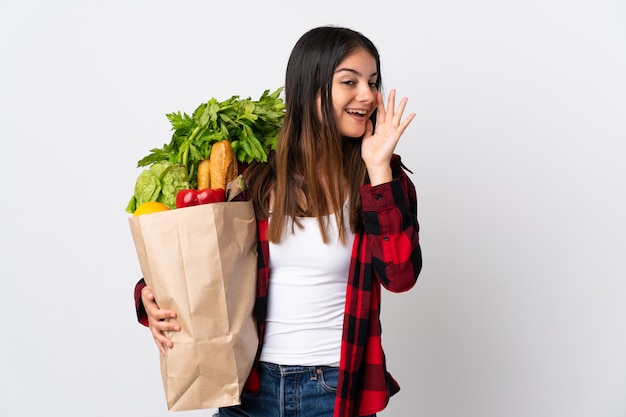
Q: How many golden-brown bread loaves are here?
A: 2